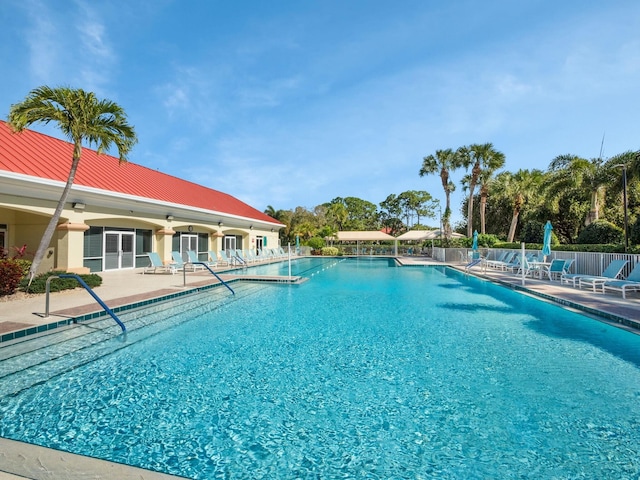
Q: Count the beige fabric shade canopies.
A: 2